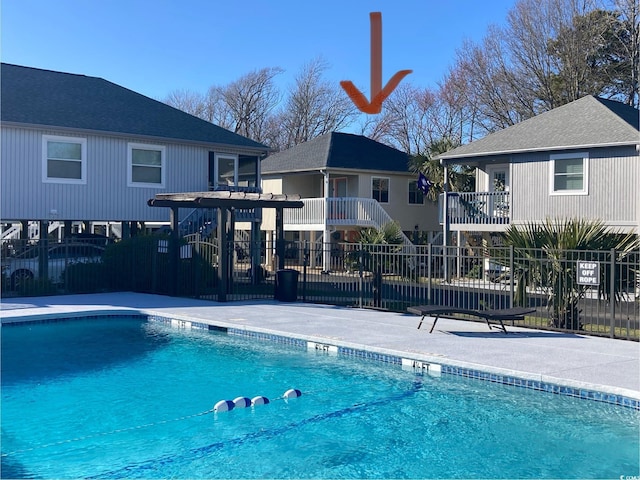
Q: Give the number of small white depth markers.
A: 3